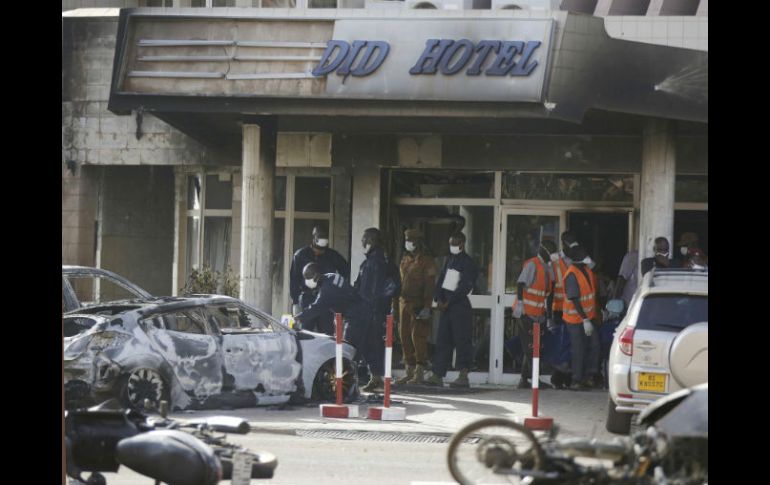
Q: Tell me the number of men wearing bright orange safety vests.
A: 3